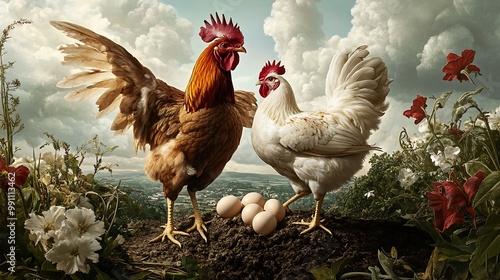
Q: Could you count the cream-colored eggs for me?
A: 5